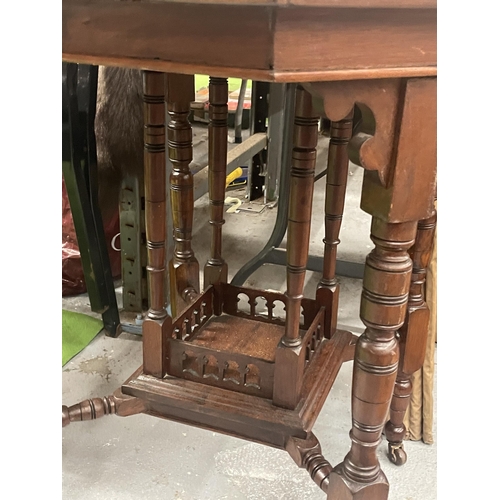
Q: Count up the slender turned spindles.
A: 4